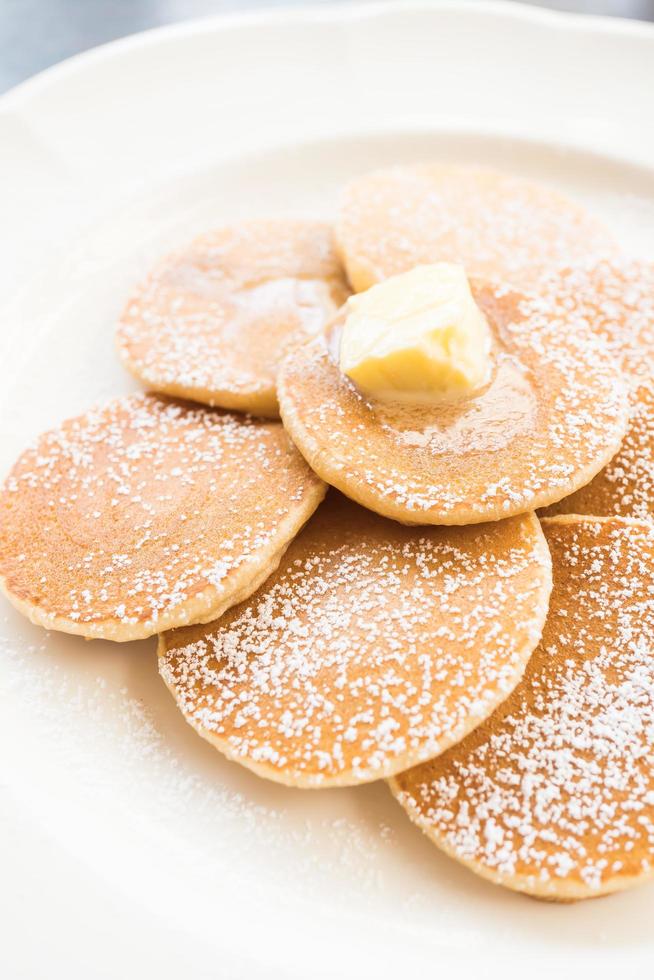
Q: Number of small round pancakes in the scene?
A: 7